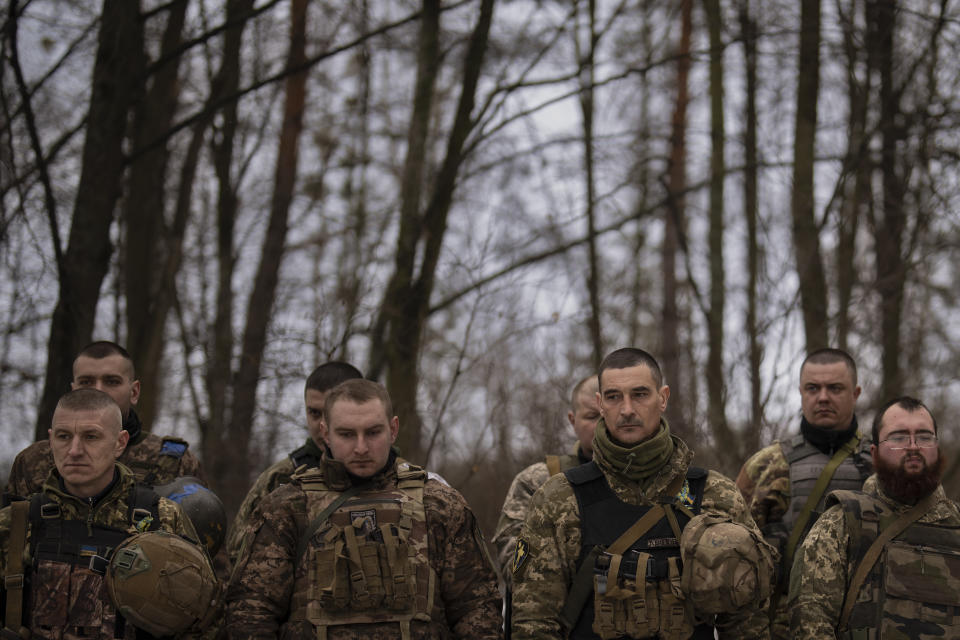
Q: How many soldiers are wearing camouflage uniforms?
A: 8